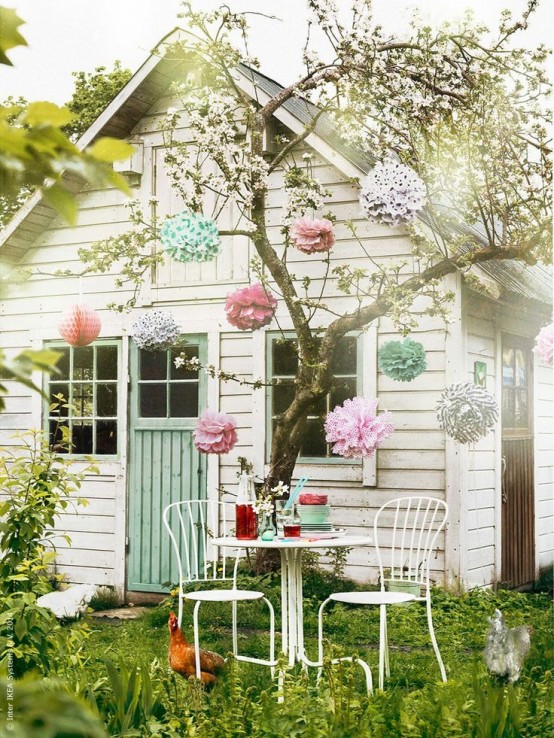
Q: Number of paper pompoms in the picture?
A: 11